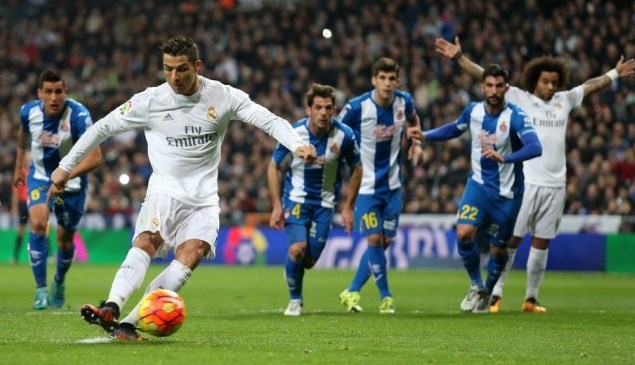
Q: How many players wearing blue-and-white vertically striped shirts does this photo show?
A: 4